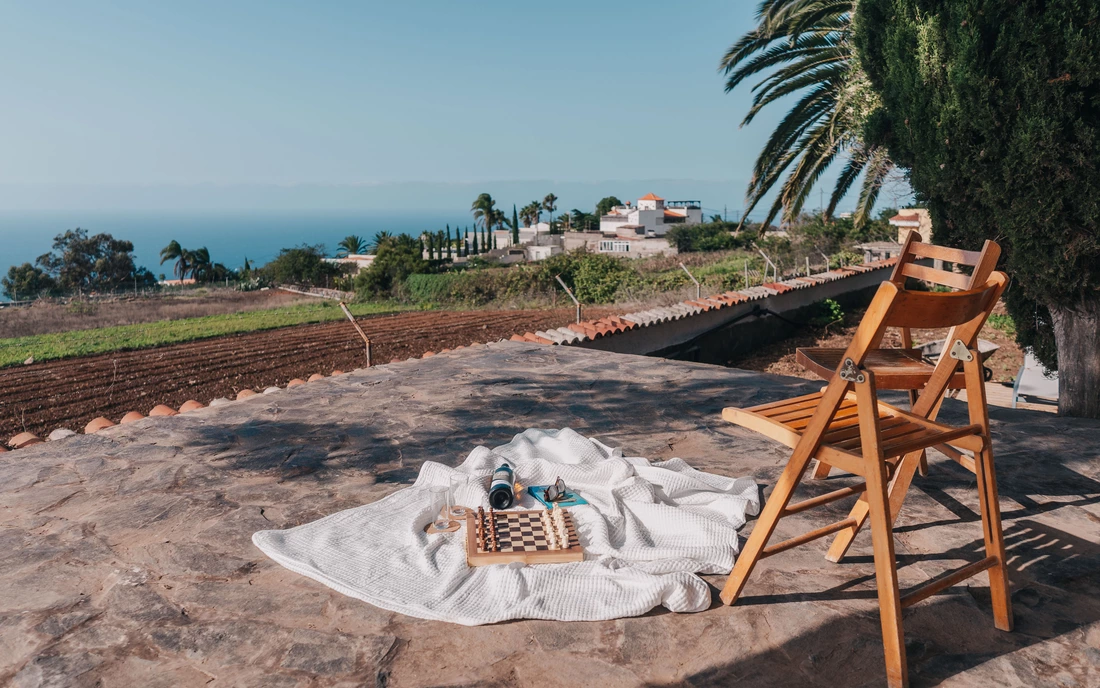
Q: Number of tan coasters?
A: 2